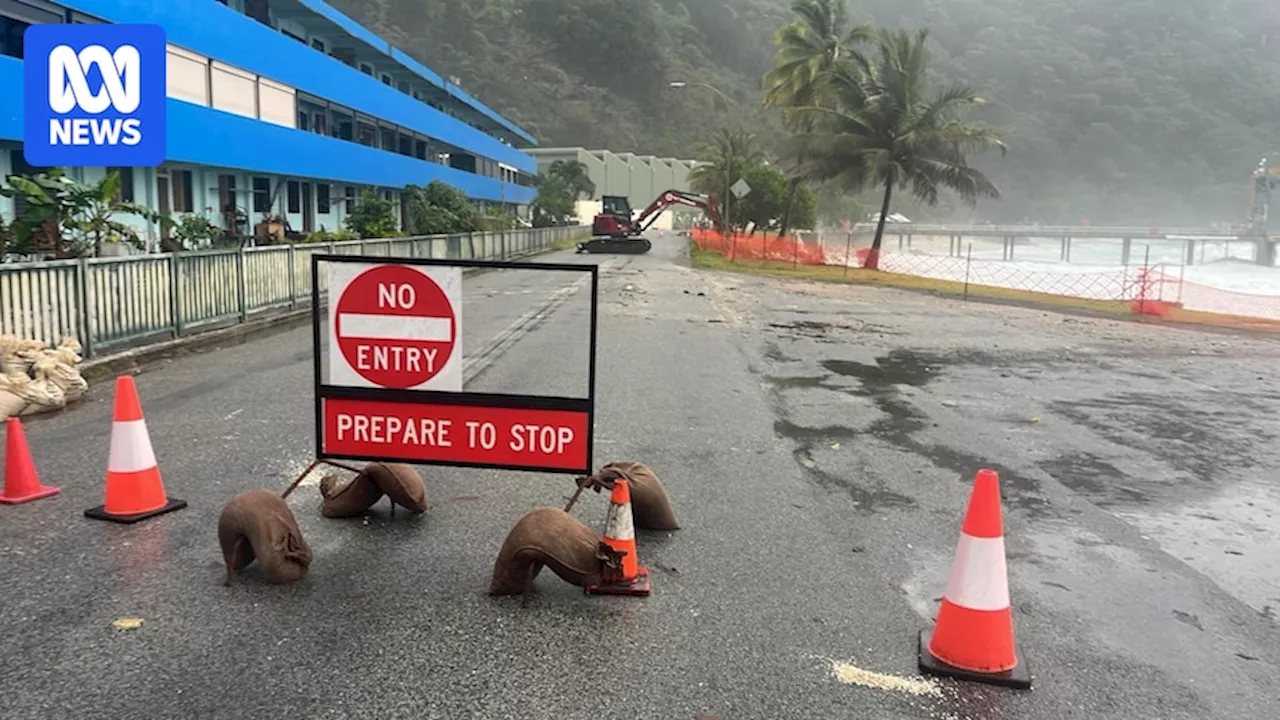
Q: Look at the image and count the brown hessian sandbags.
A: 4